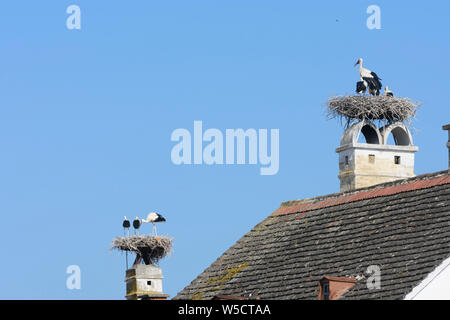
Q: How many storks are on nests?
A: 6